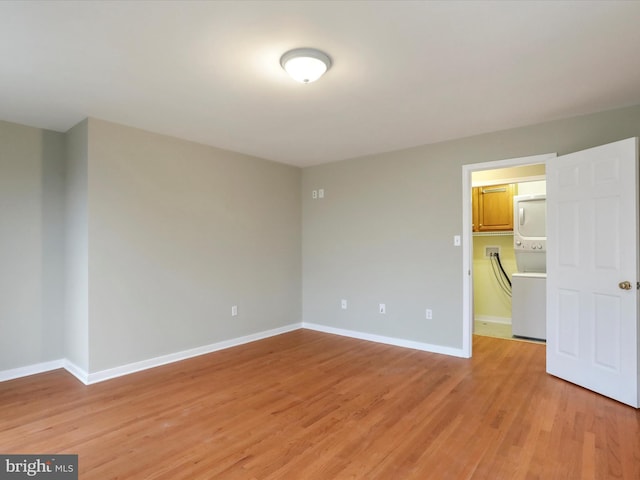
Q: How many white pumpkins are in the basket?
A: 0